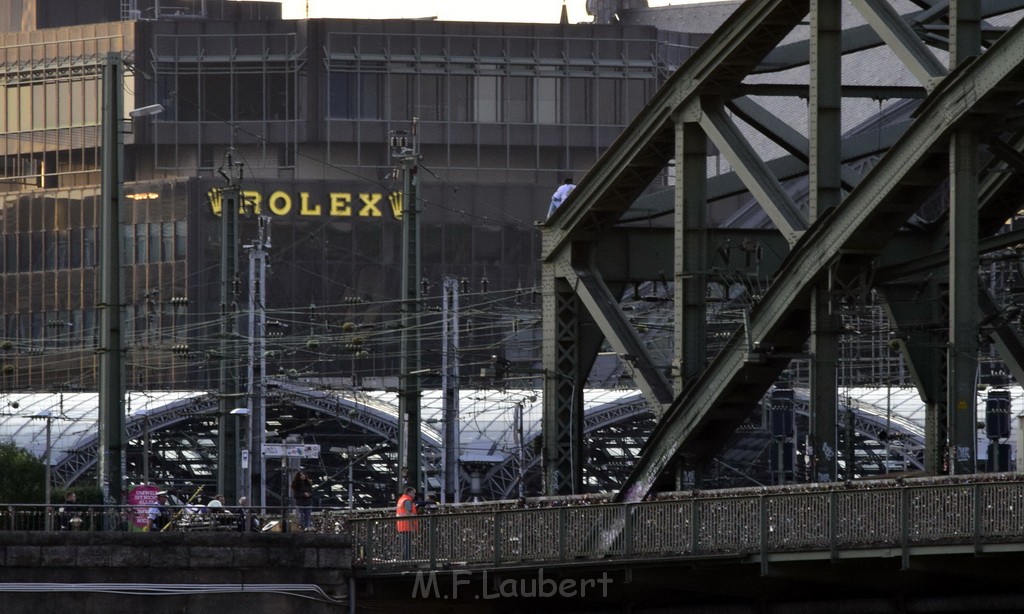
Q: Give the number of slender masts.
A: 5